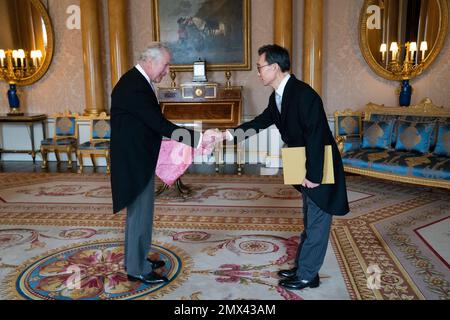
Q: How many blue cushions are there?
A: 3